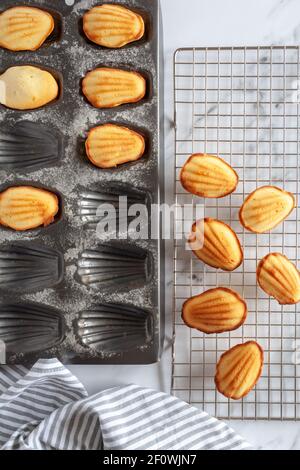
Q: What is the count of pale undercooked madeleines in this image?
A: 1